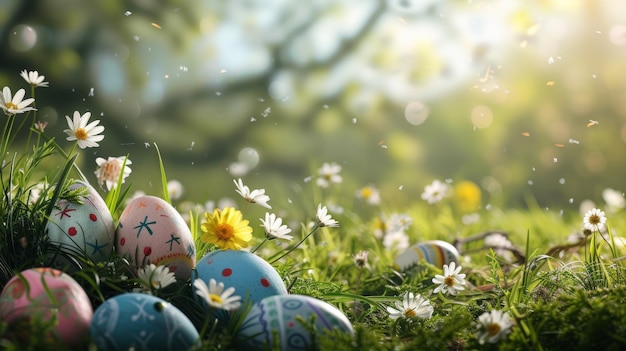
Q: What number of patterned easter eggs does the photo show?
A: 7